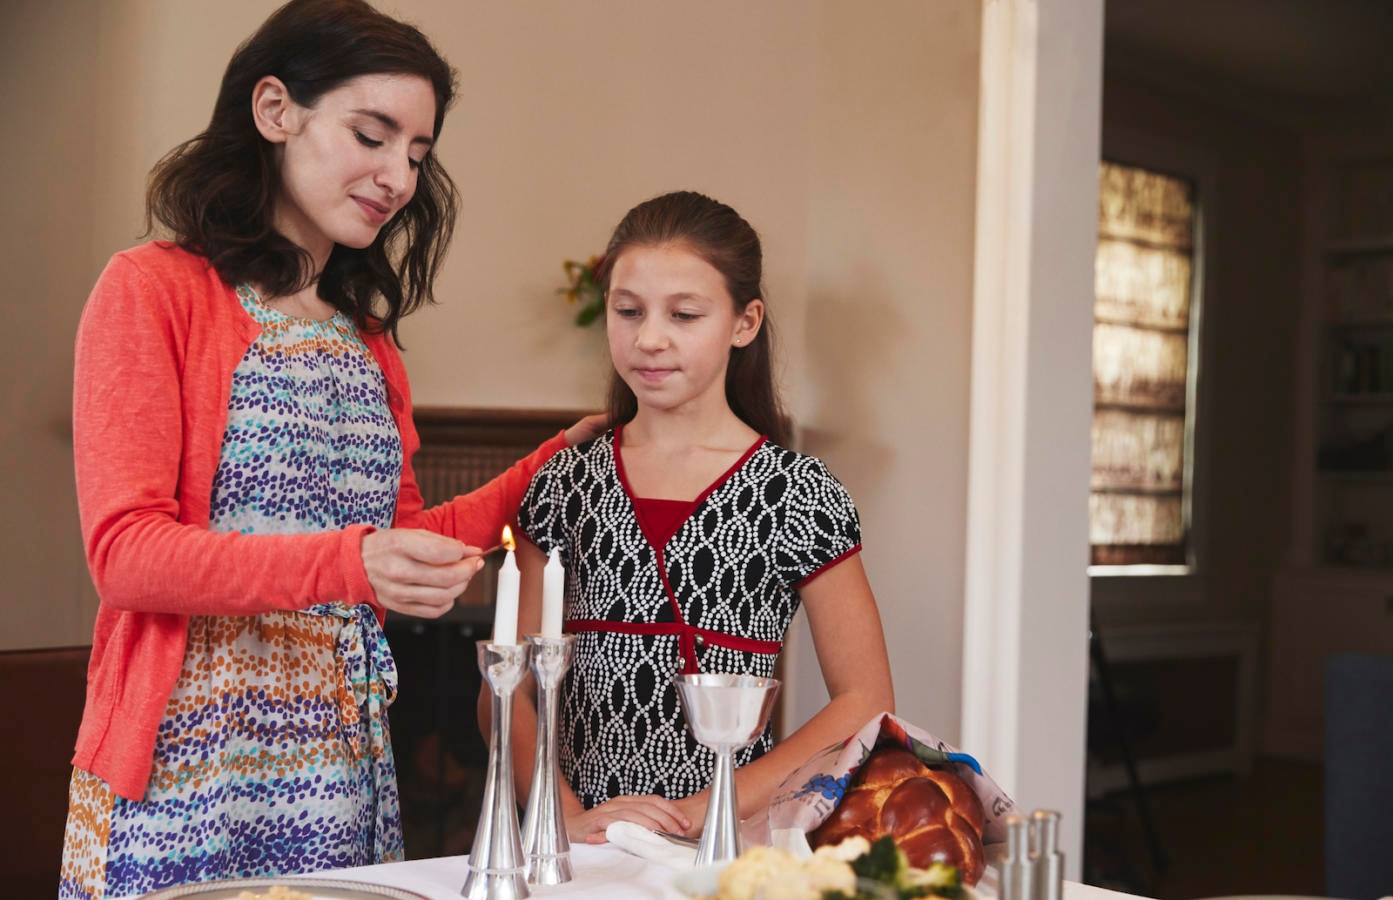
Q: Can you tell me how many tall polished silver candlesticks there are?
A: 2